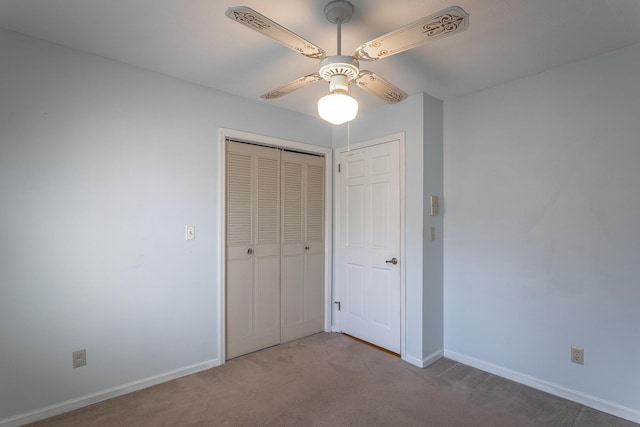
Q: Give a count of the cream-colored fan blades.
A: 4